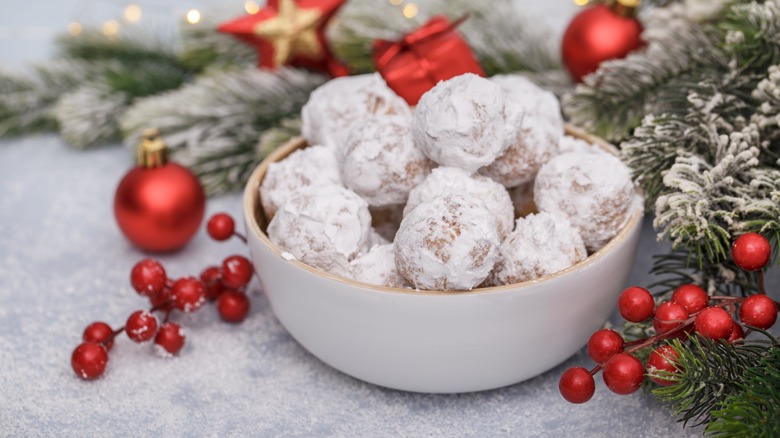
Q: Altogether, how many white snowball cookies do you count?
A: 13